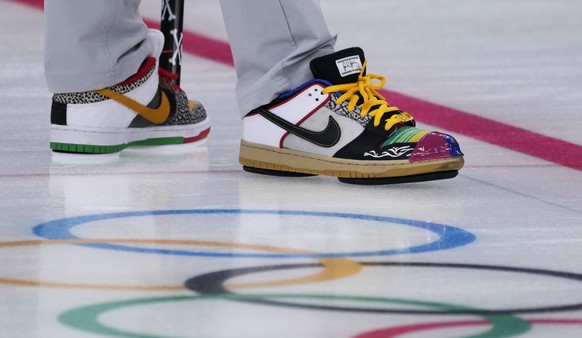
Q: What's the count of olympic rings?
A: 5